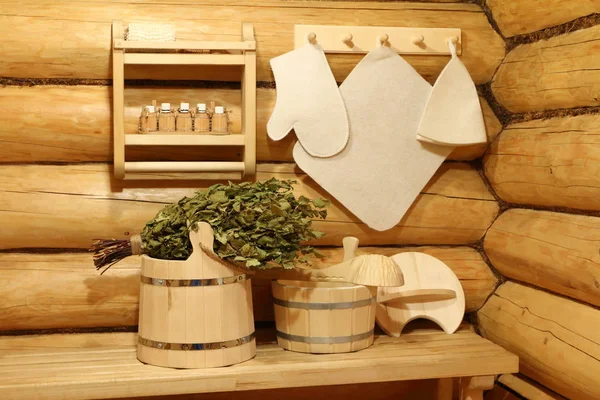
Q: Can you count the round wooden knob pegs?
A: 5